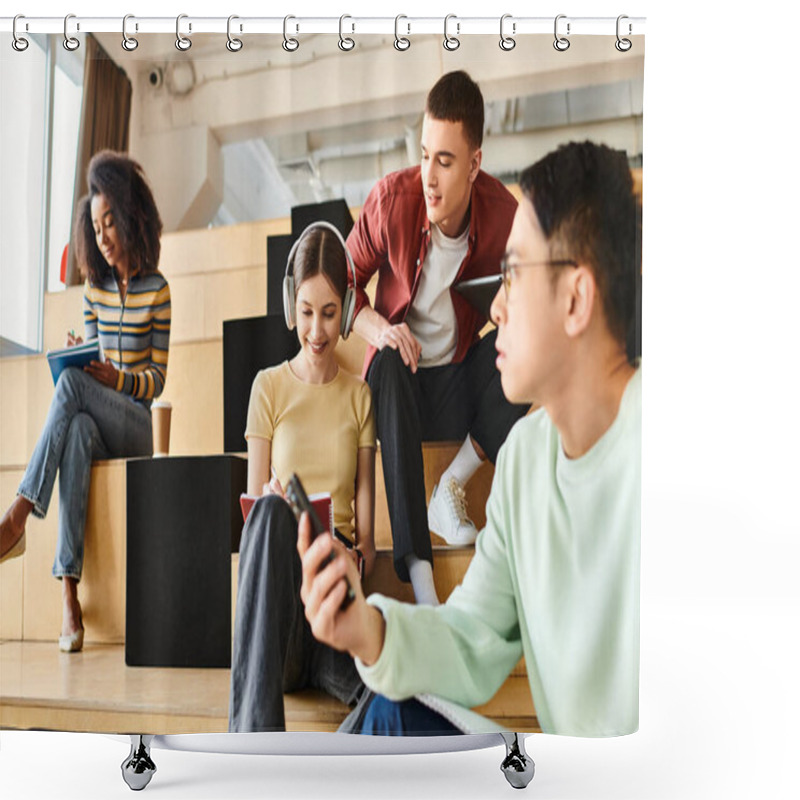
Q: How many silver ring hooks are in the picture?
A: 12